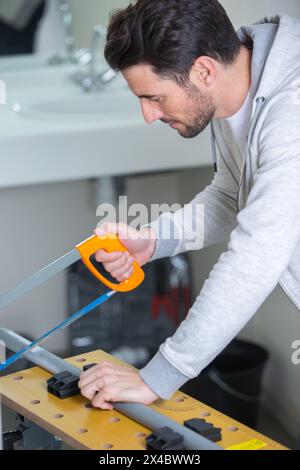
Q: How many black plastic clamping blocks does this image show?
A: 4